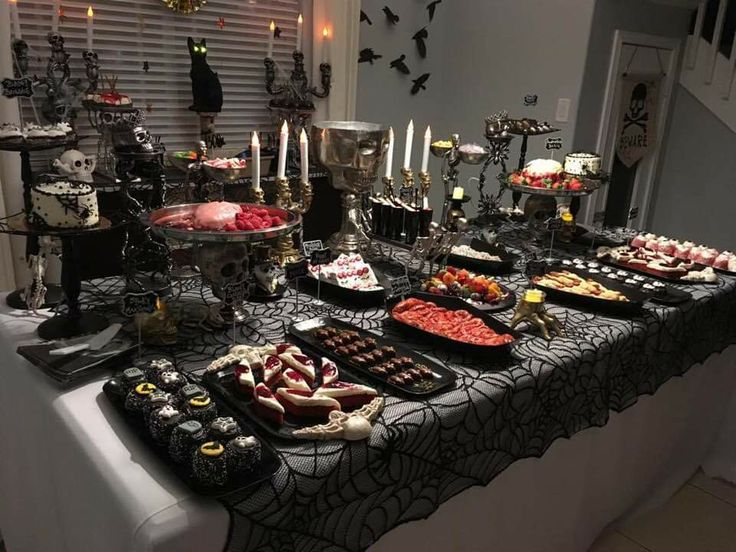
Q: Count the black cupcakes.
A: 12